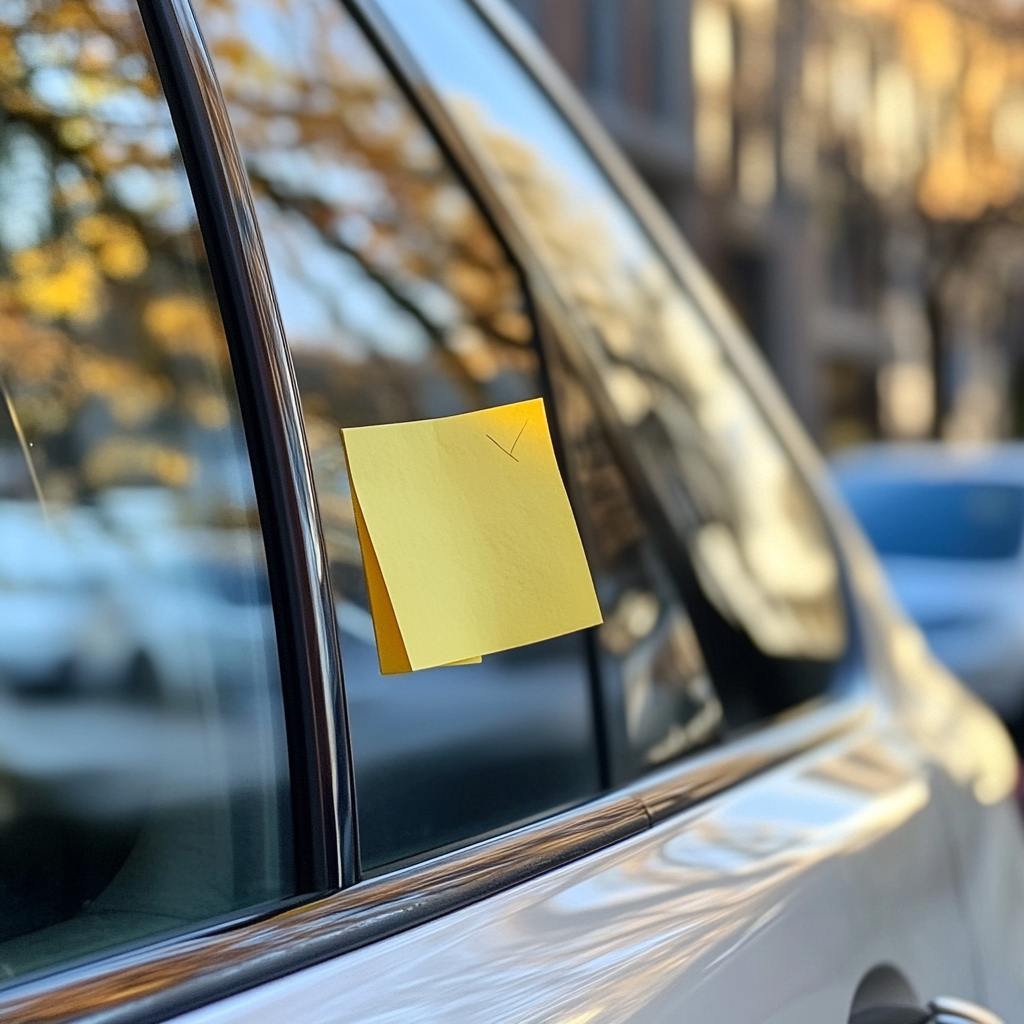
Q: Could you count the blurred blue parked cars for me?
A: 1